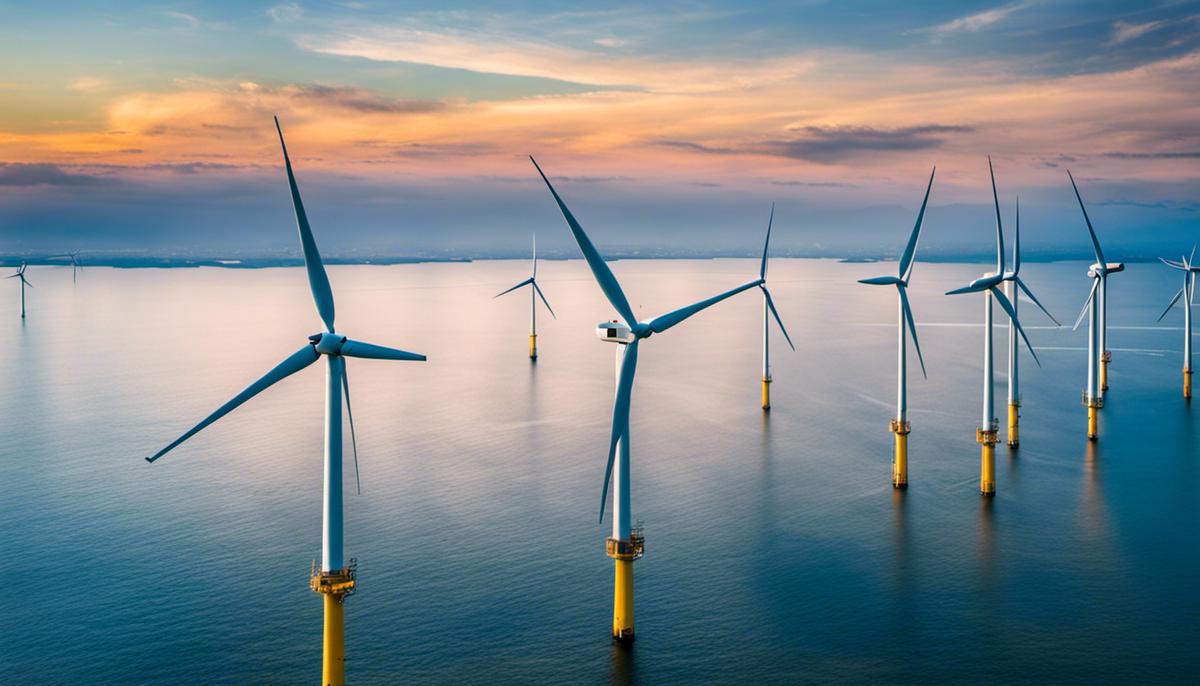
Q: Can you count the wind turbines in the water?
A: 12